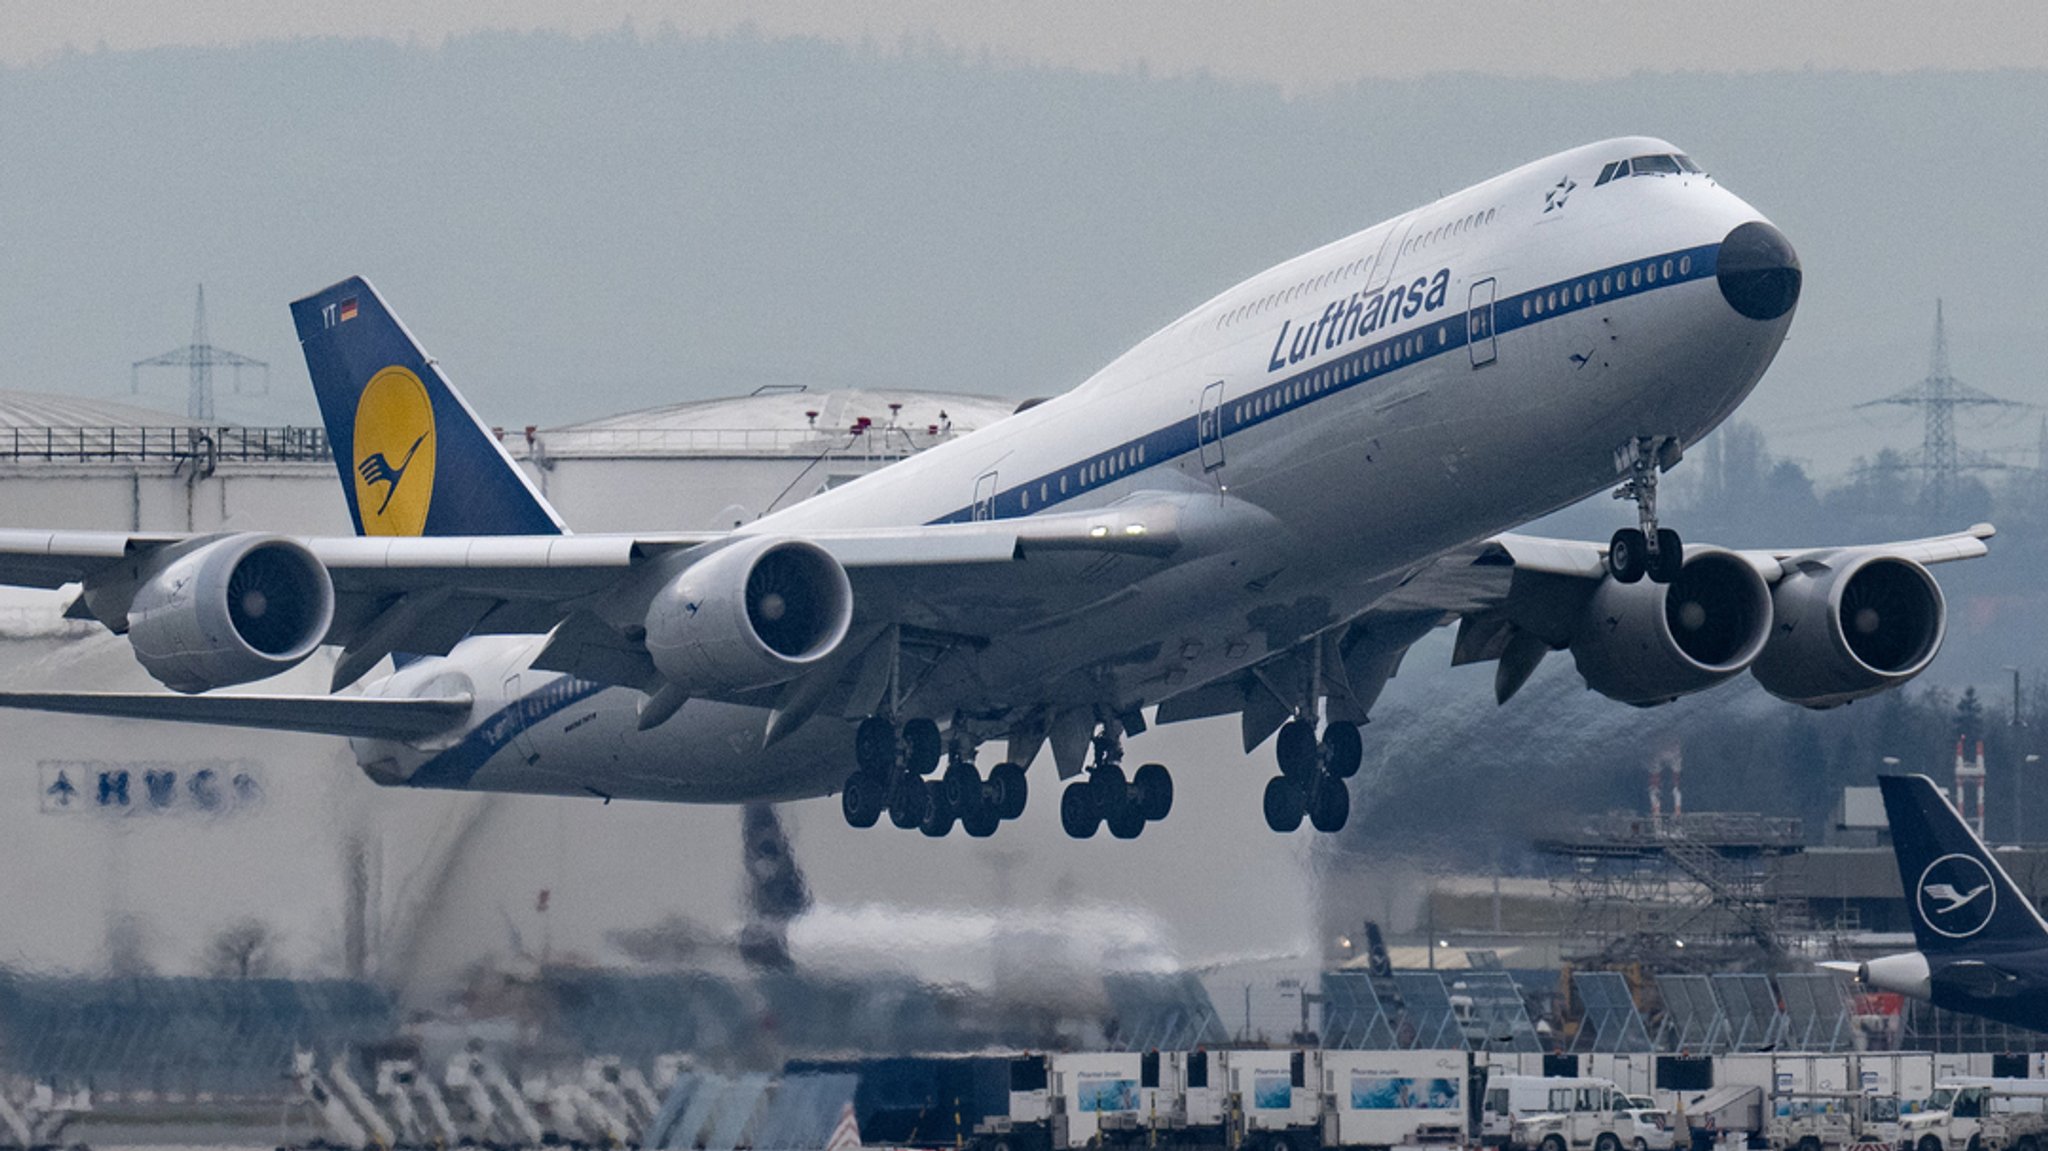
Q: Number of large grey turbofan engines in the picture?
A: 4